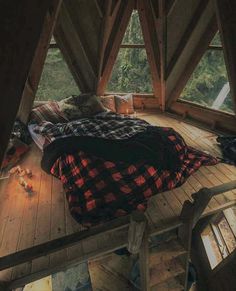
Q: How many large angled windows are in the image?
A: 3